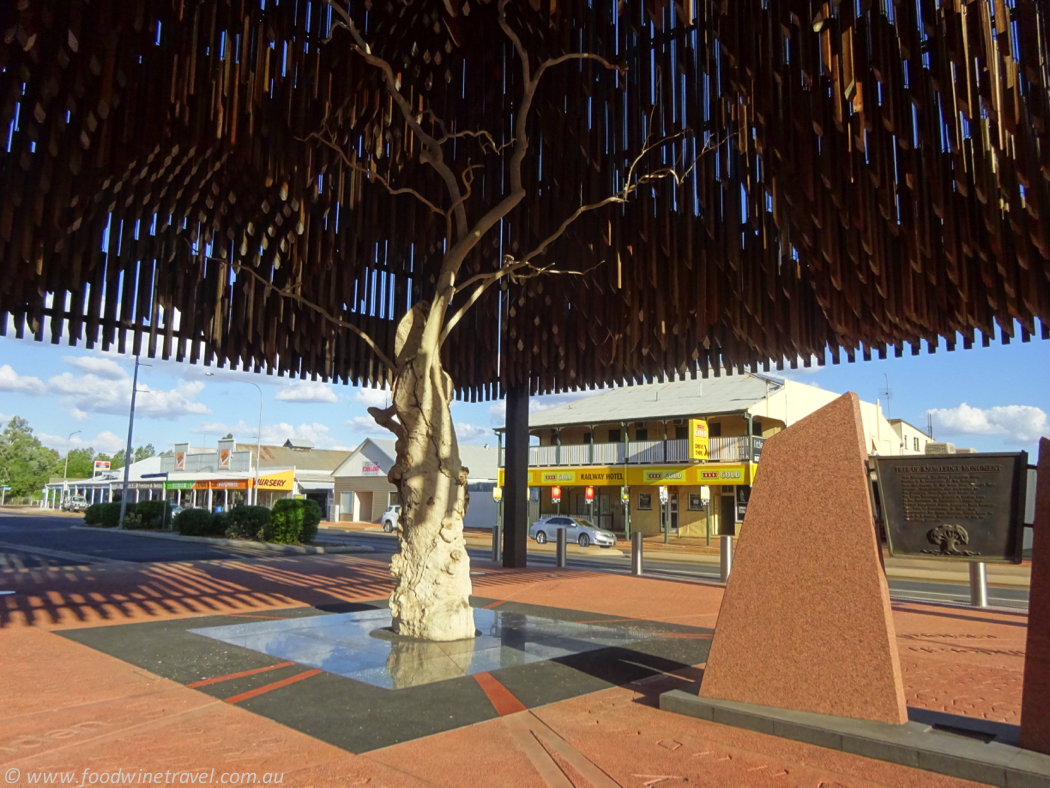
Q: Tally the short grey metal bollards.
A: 5